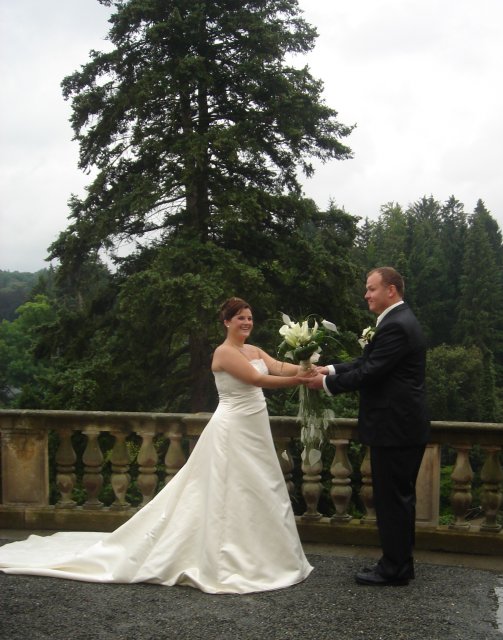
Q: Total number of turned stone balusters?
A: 11